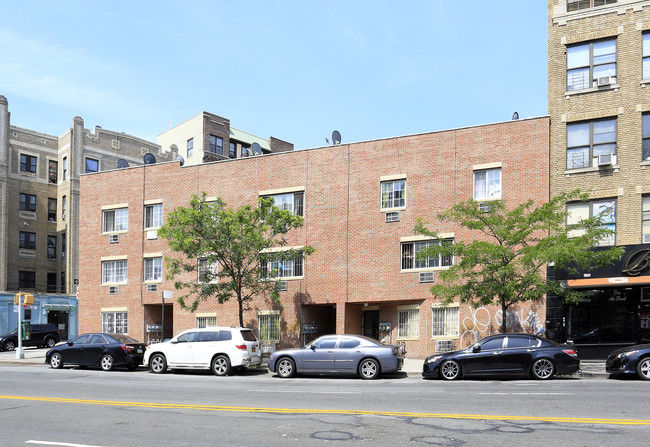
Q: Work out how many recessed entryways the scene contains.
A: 3